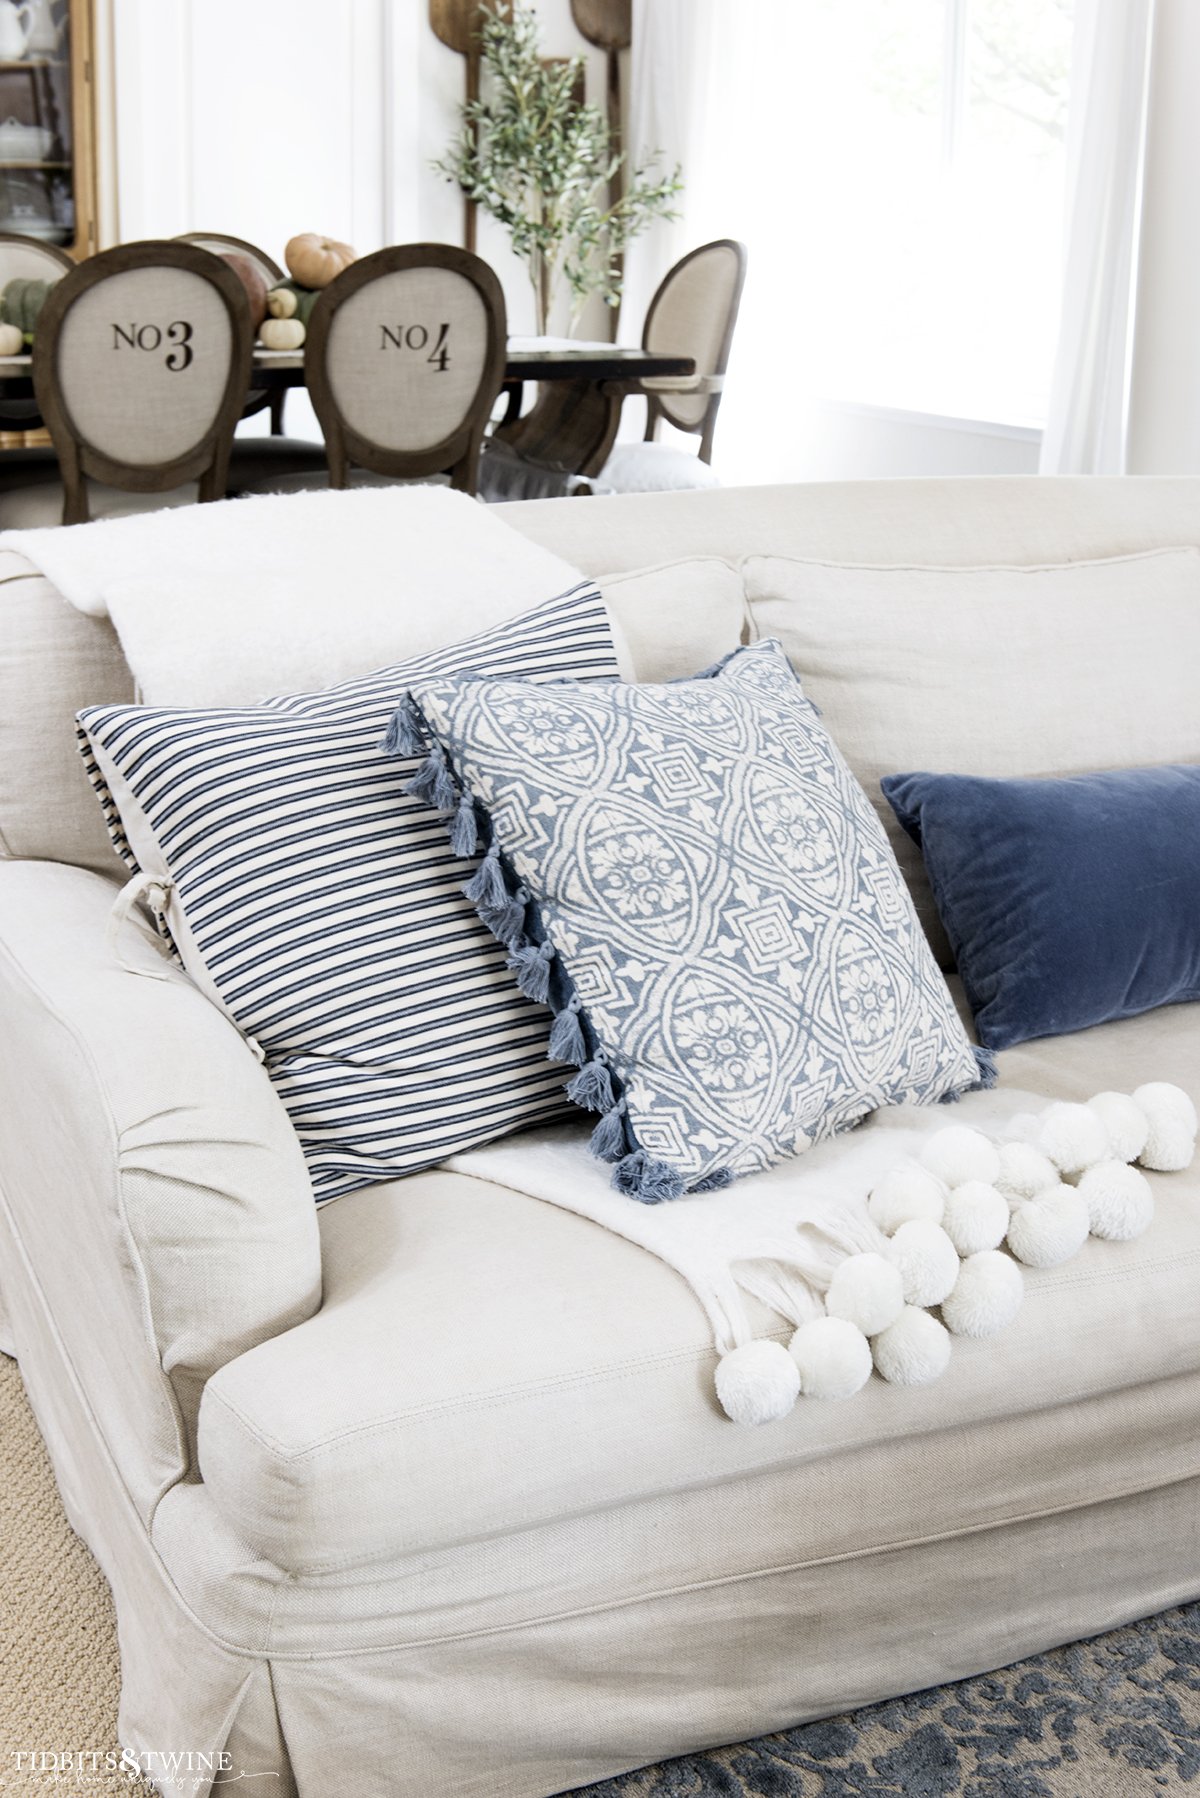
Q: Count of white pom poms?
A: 15